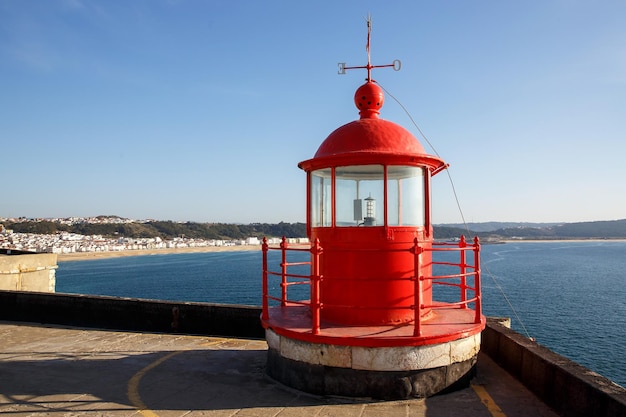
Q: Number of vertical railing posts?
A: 6